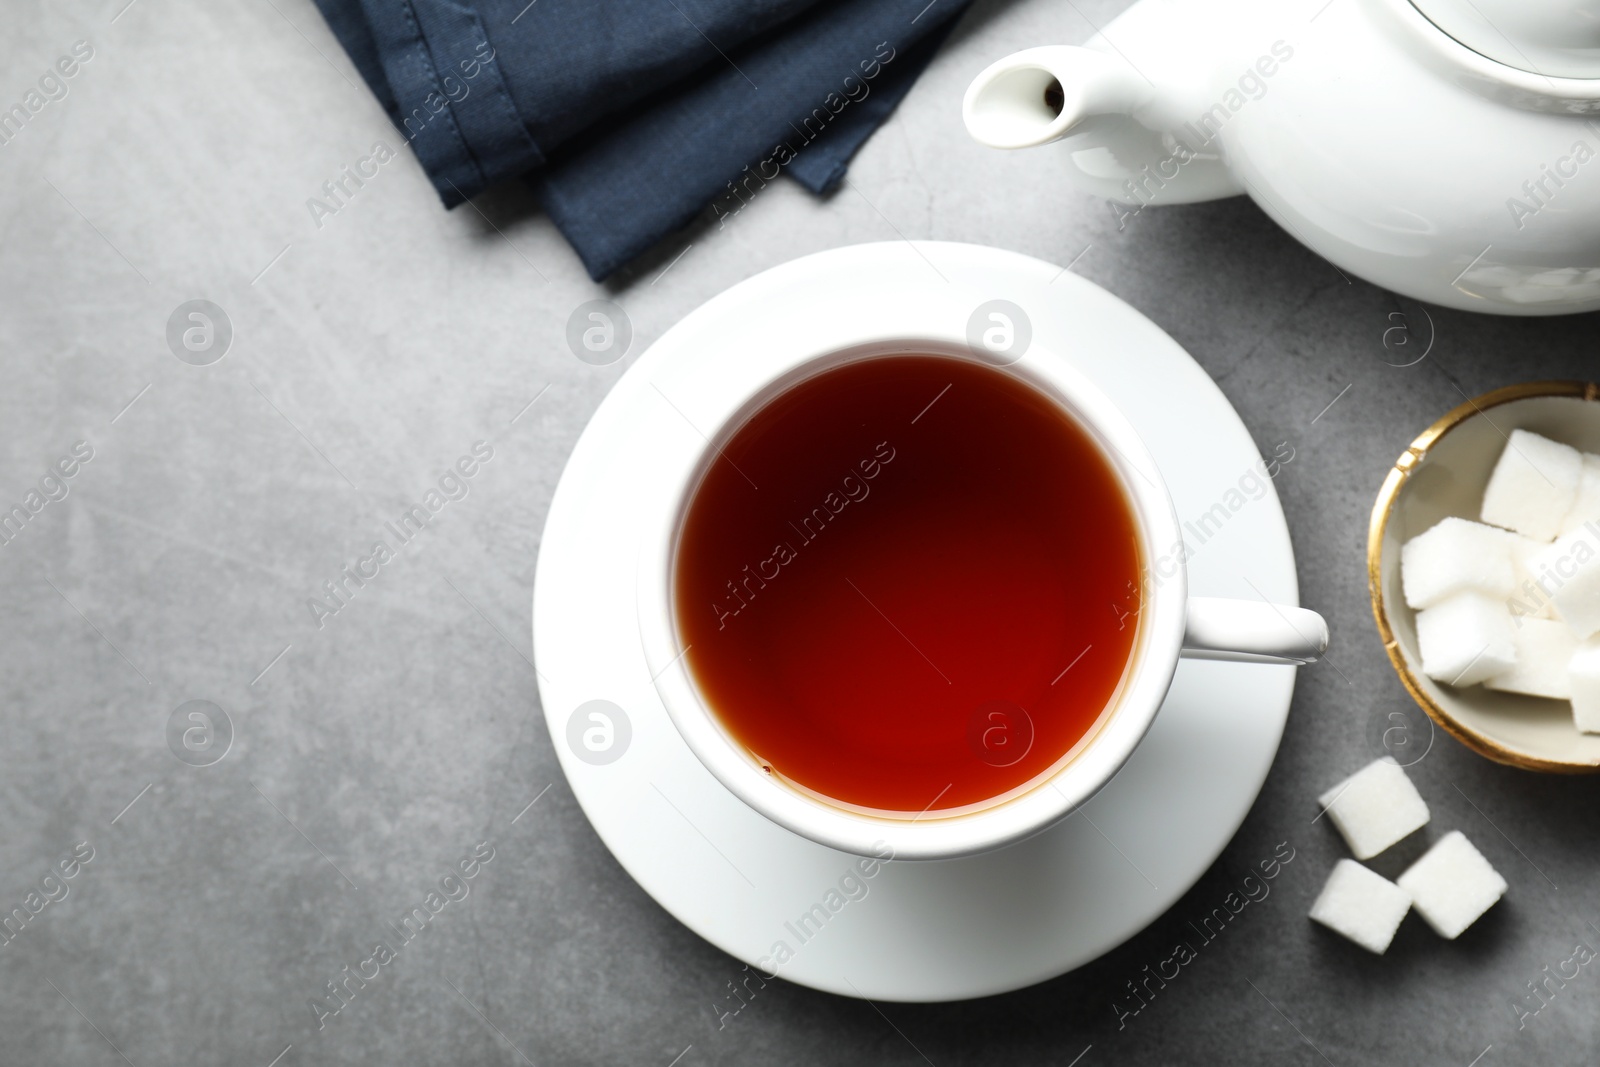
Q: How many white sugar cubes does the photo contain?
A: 11